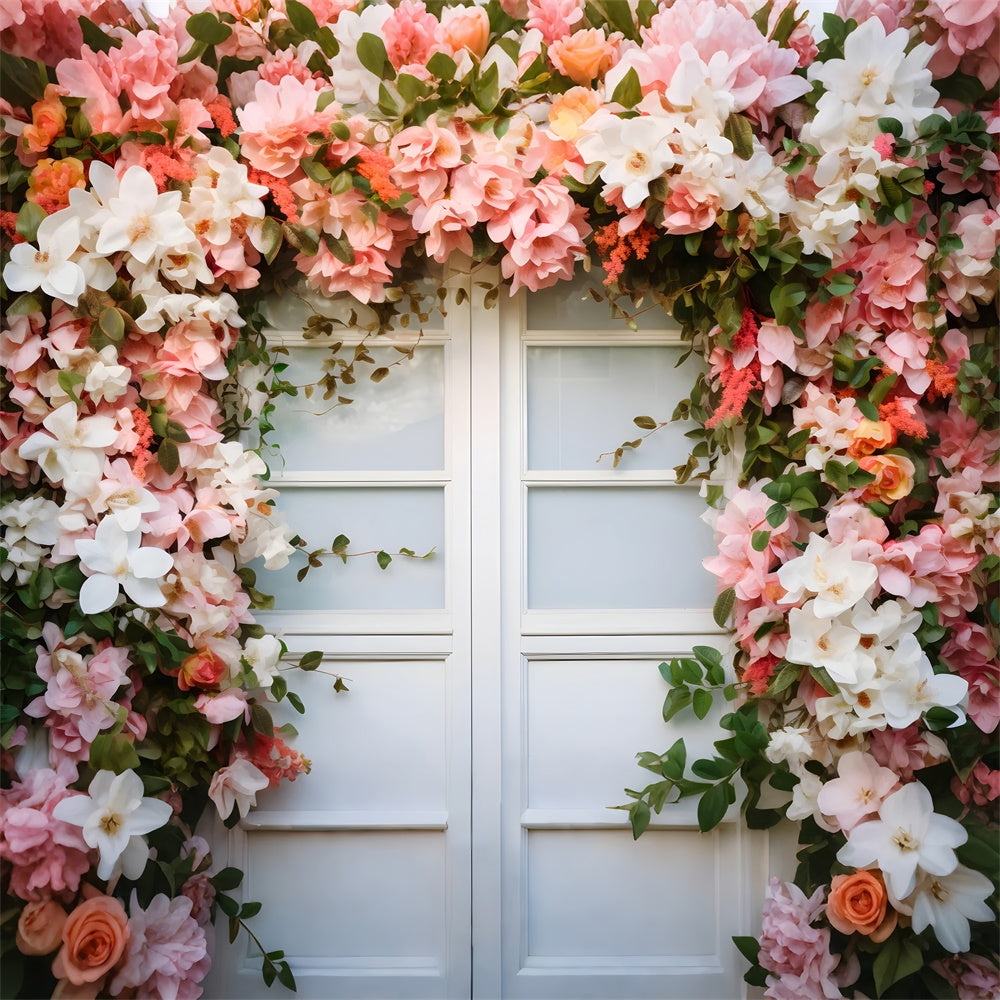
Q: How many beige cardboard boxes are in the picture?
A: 0